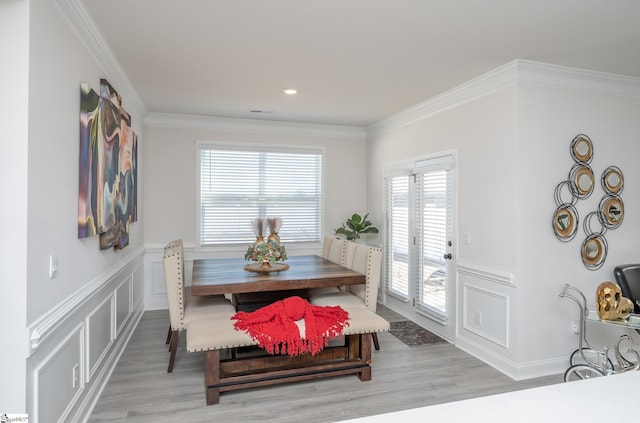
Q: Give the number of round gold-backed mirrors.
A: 6